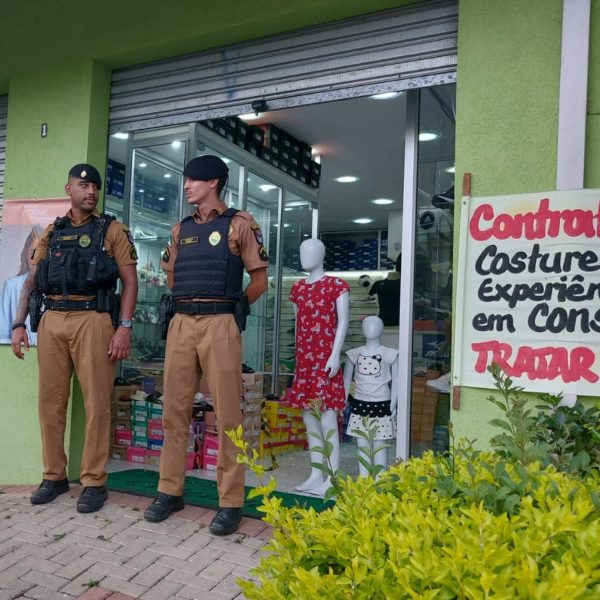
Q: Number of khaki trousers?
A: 2